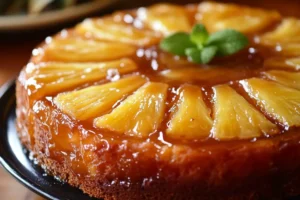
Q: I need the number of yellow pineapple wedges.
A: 13